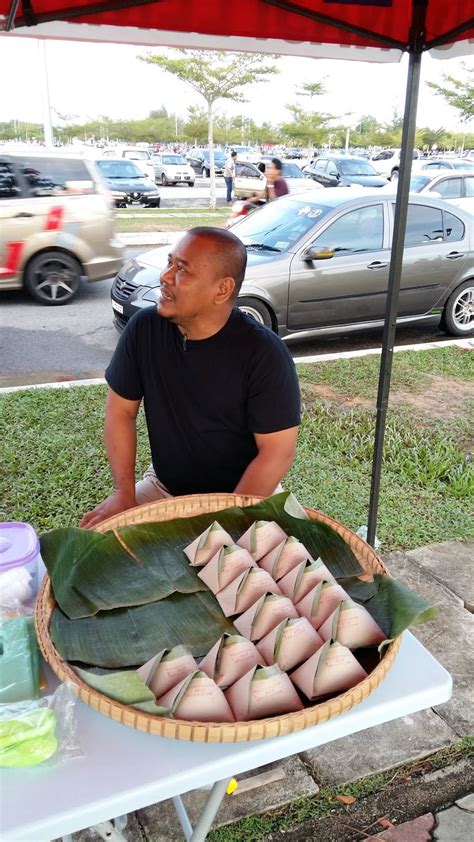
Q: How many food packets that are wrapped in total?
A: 15